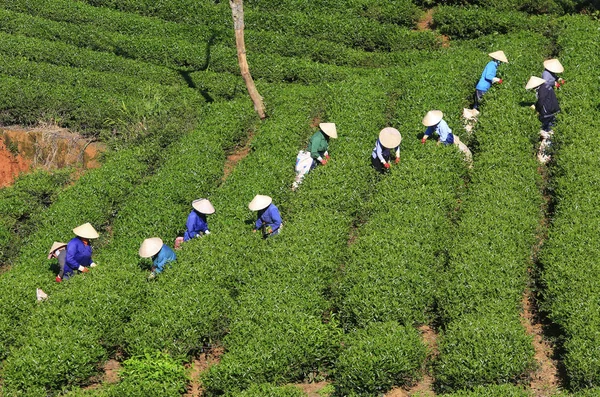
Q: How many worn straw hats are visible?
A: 11